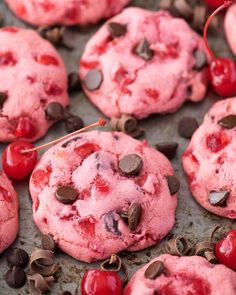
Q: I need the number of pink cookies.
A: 8